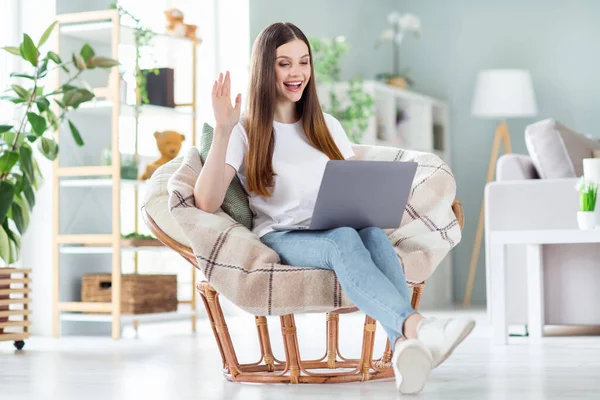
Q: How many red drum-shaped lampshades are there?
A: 0